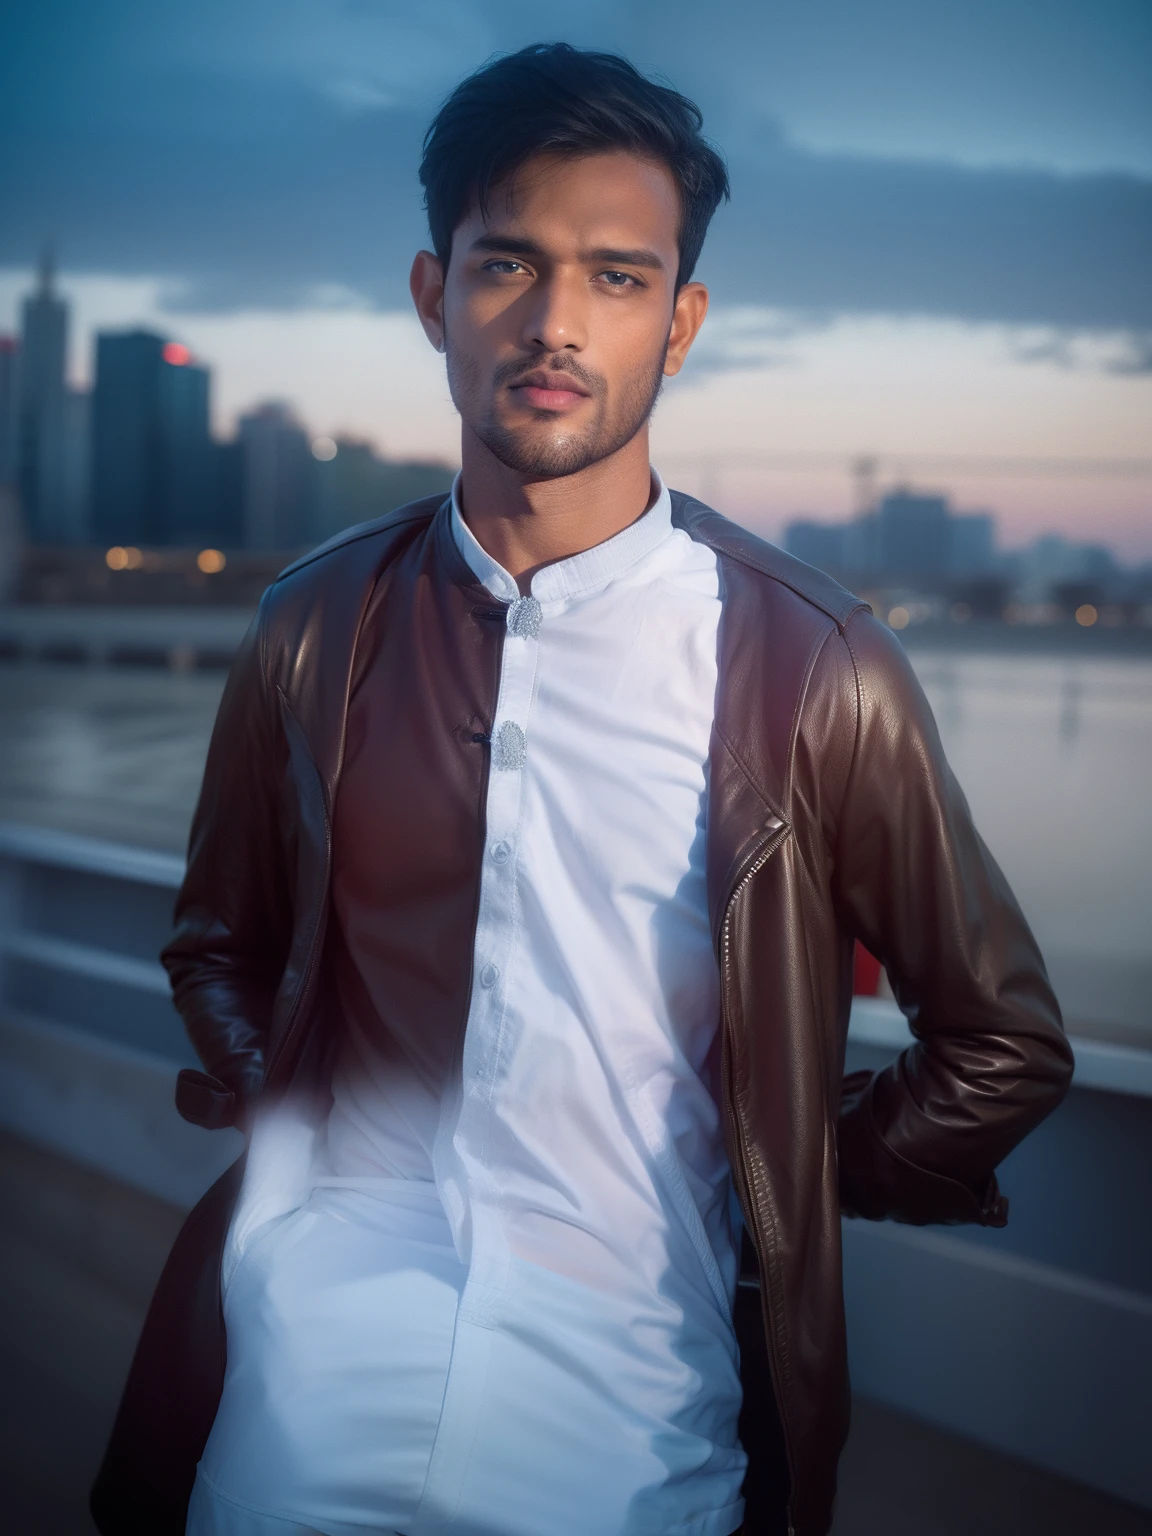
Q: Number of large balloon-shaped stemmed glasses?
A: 0